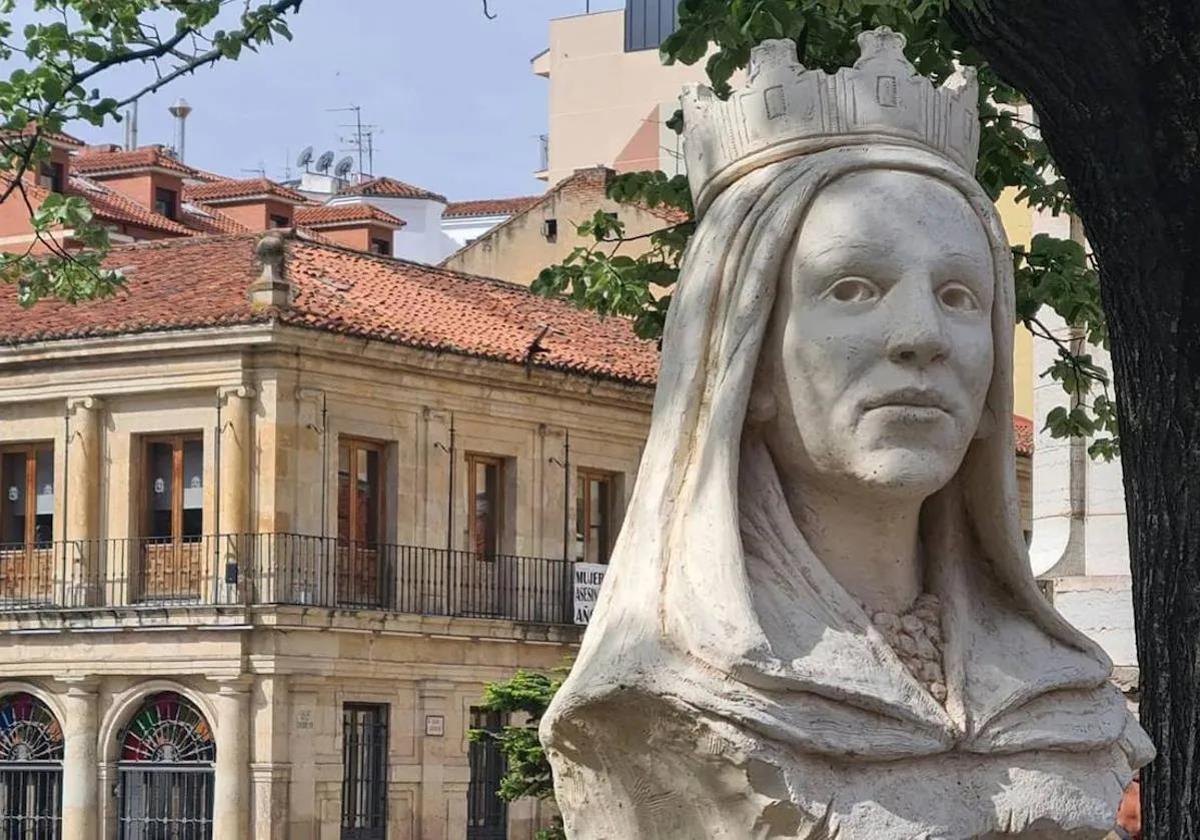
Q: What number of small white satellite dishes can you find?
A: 3